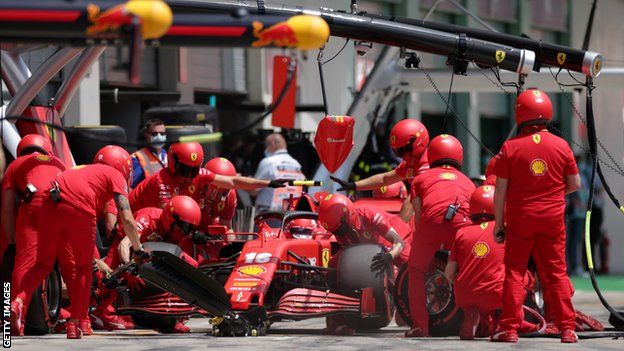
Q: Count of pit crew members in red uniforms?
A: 11